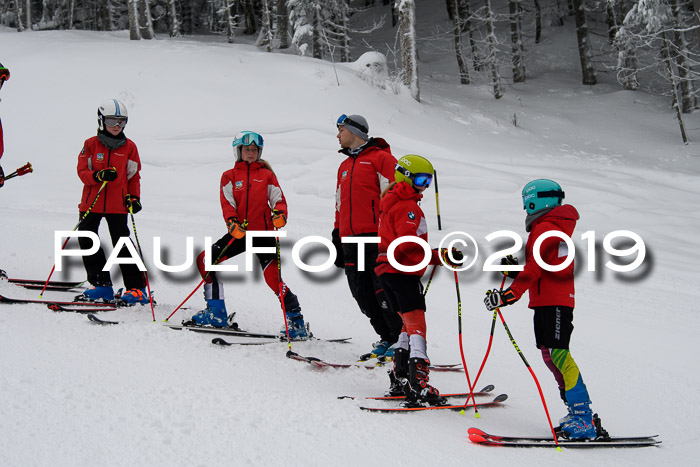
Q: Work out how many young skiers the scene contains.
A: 4